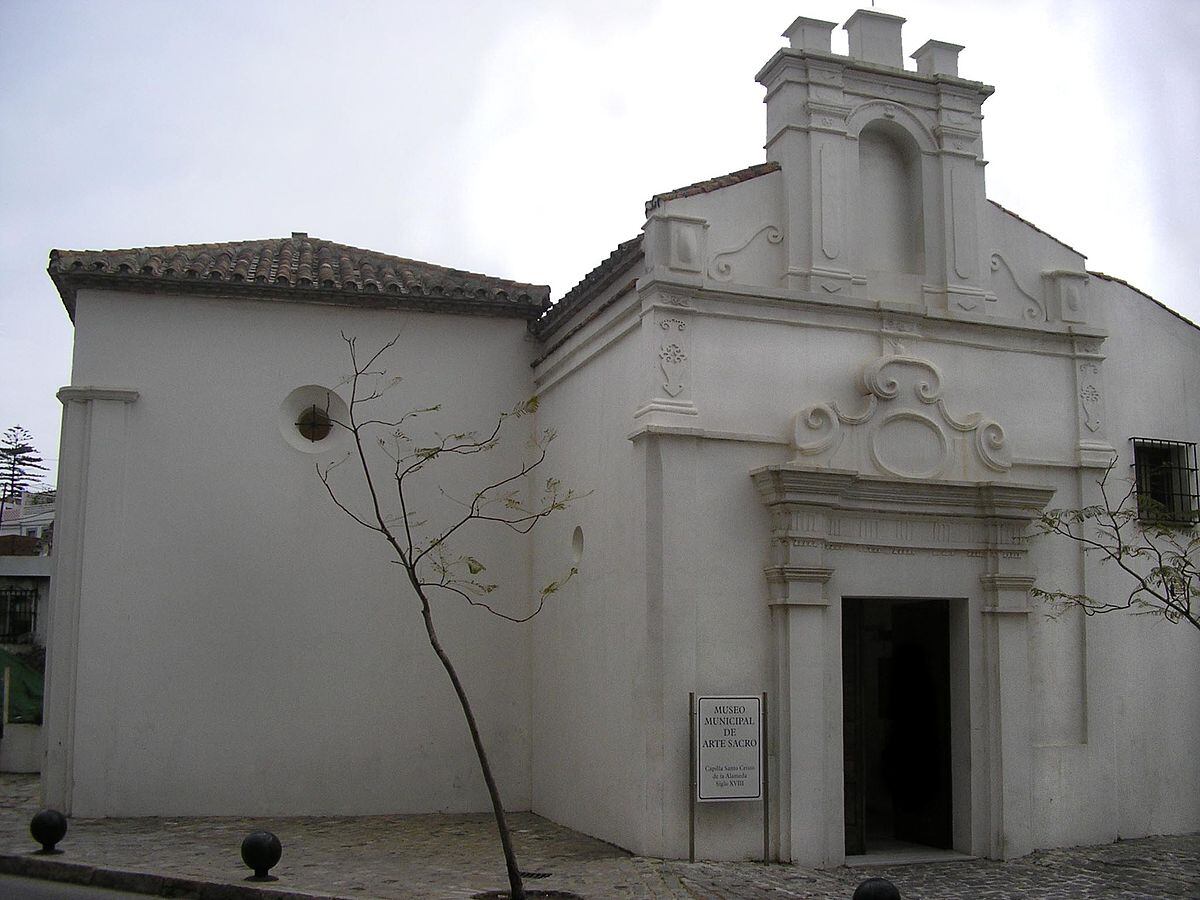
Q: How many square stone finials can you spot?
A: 3